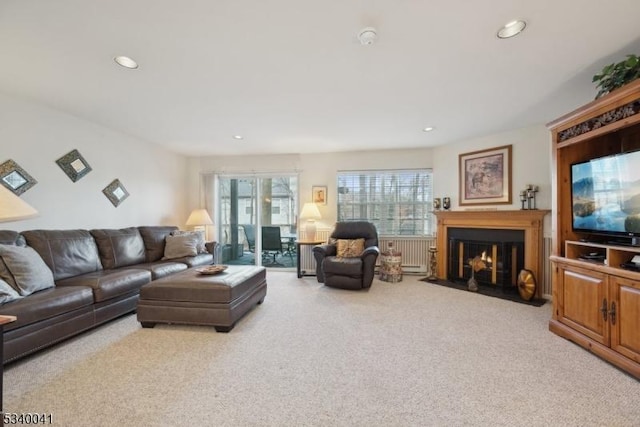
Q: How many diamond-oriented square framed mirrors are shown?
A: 3